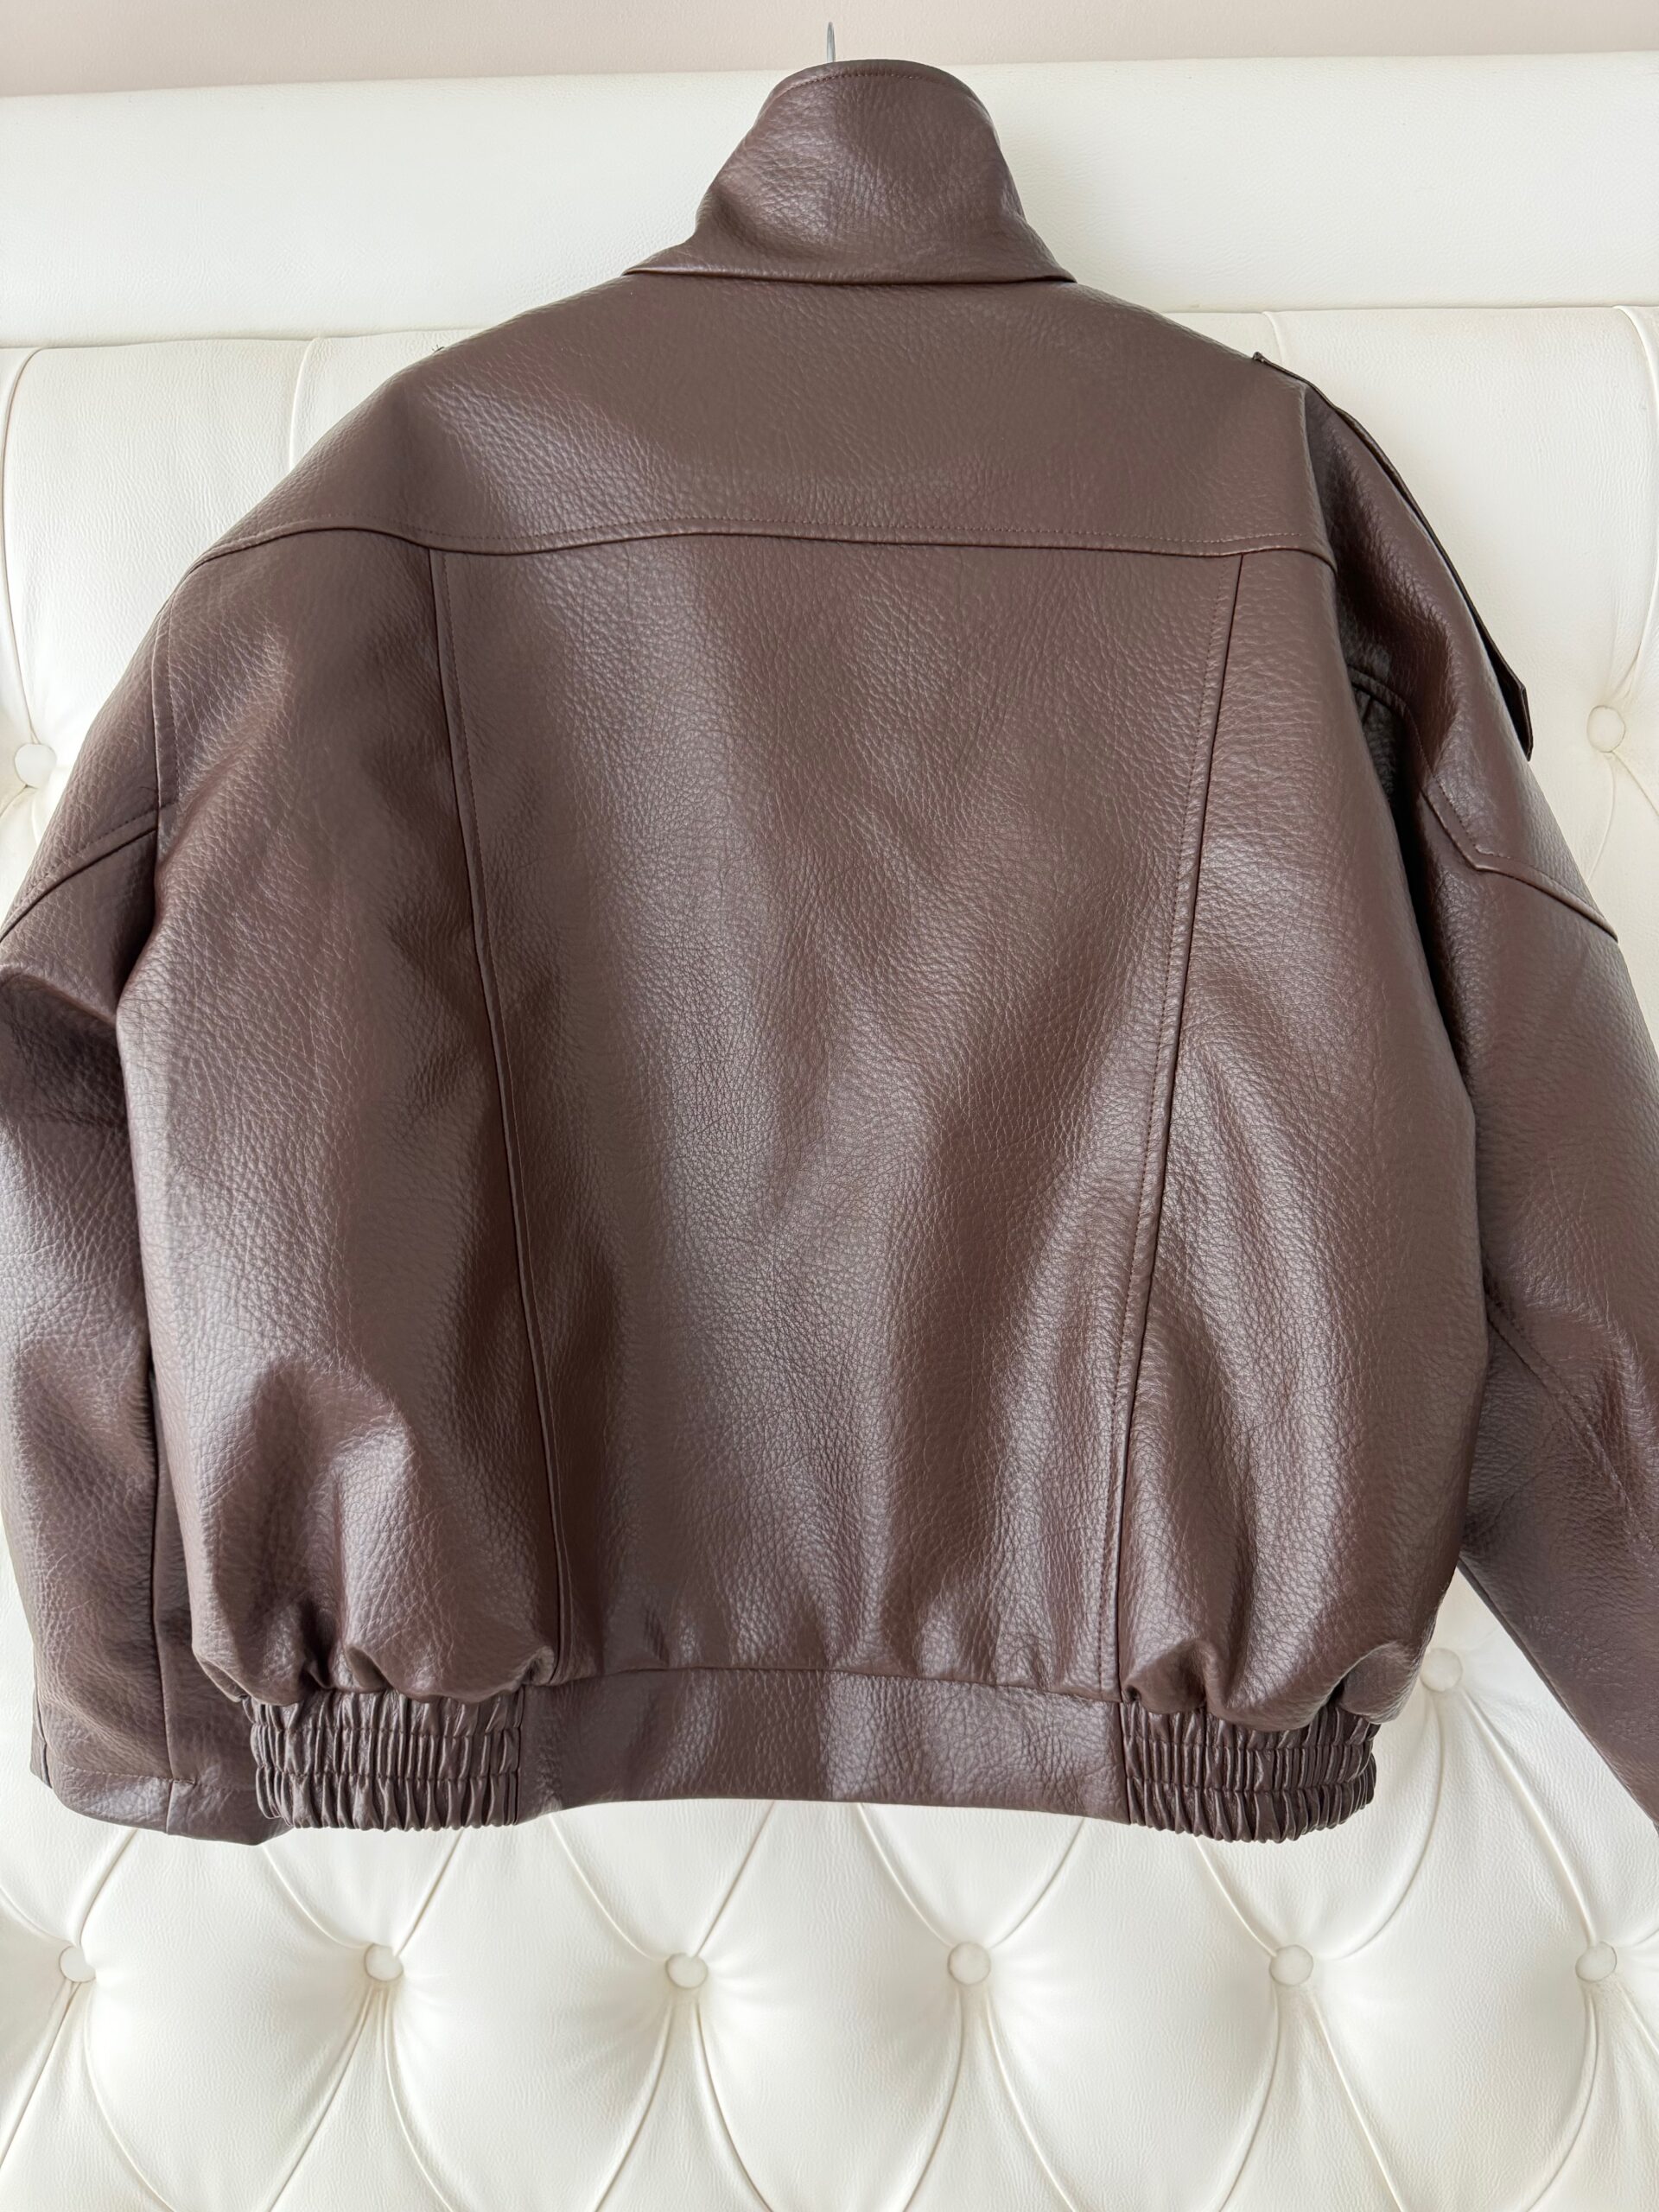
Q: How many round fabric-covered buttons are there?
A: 9